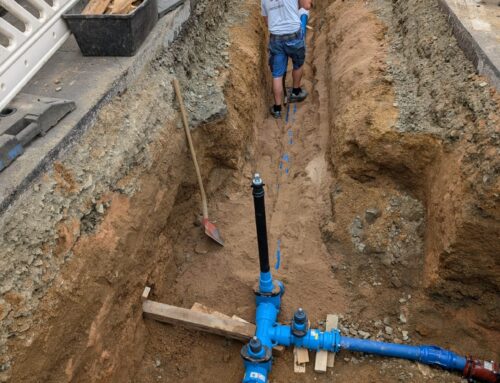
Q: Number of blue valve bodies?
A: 3